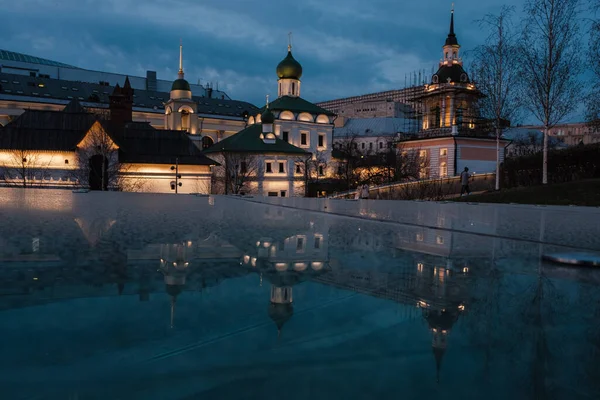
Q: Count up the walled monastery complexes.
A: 1